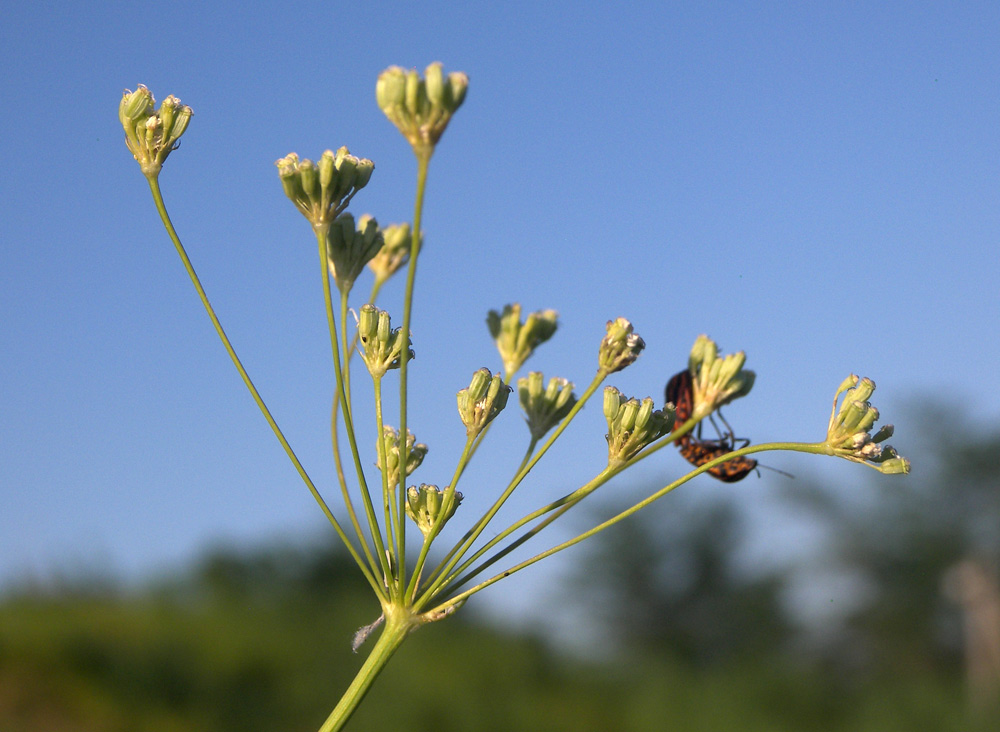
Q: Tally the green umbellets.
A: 15